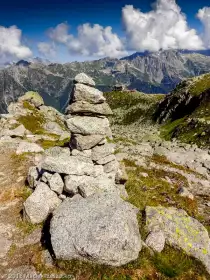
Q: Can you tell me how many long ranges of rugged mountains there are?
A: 1